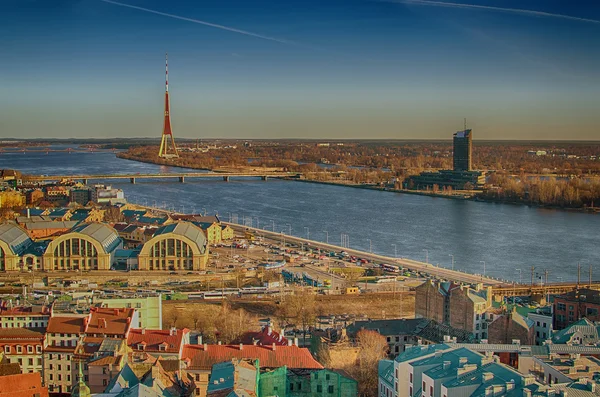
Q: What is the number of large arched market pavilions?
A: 3